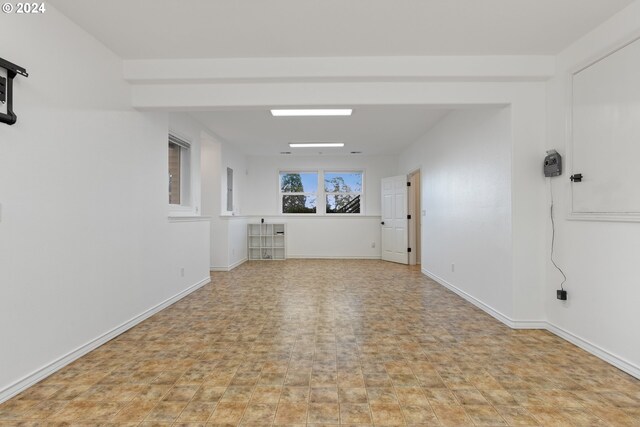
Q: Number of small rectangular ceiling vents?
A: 2